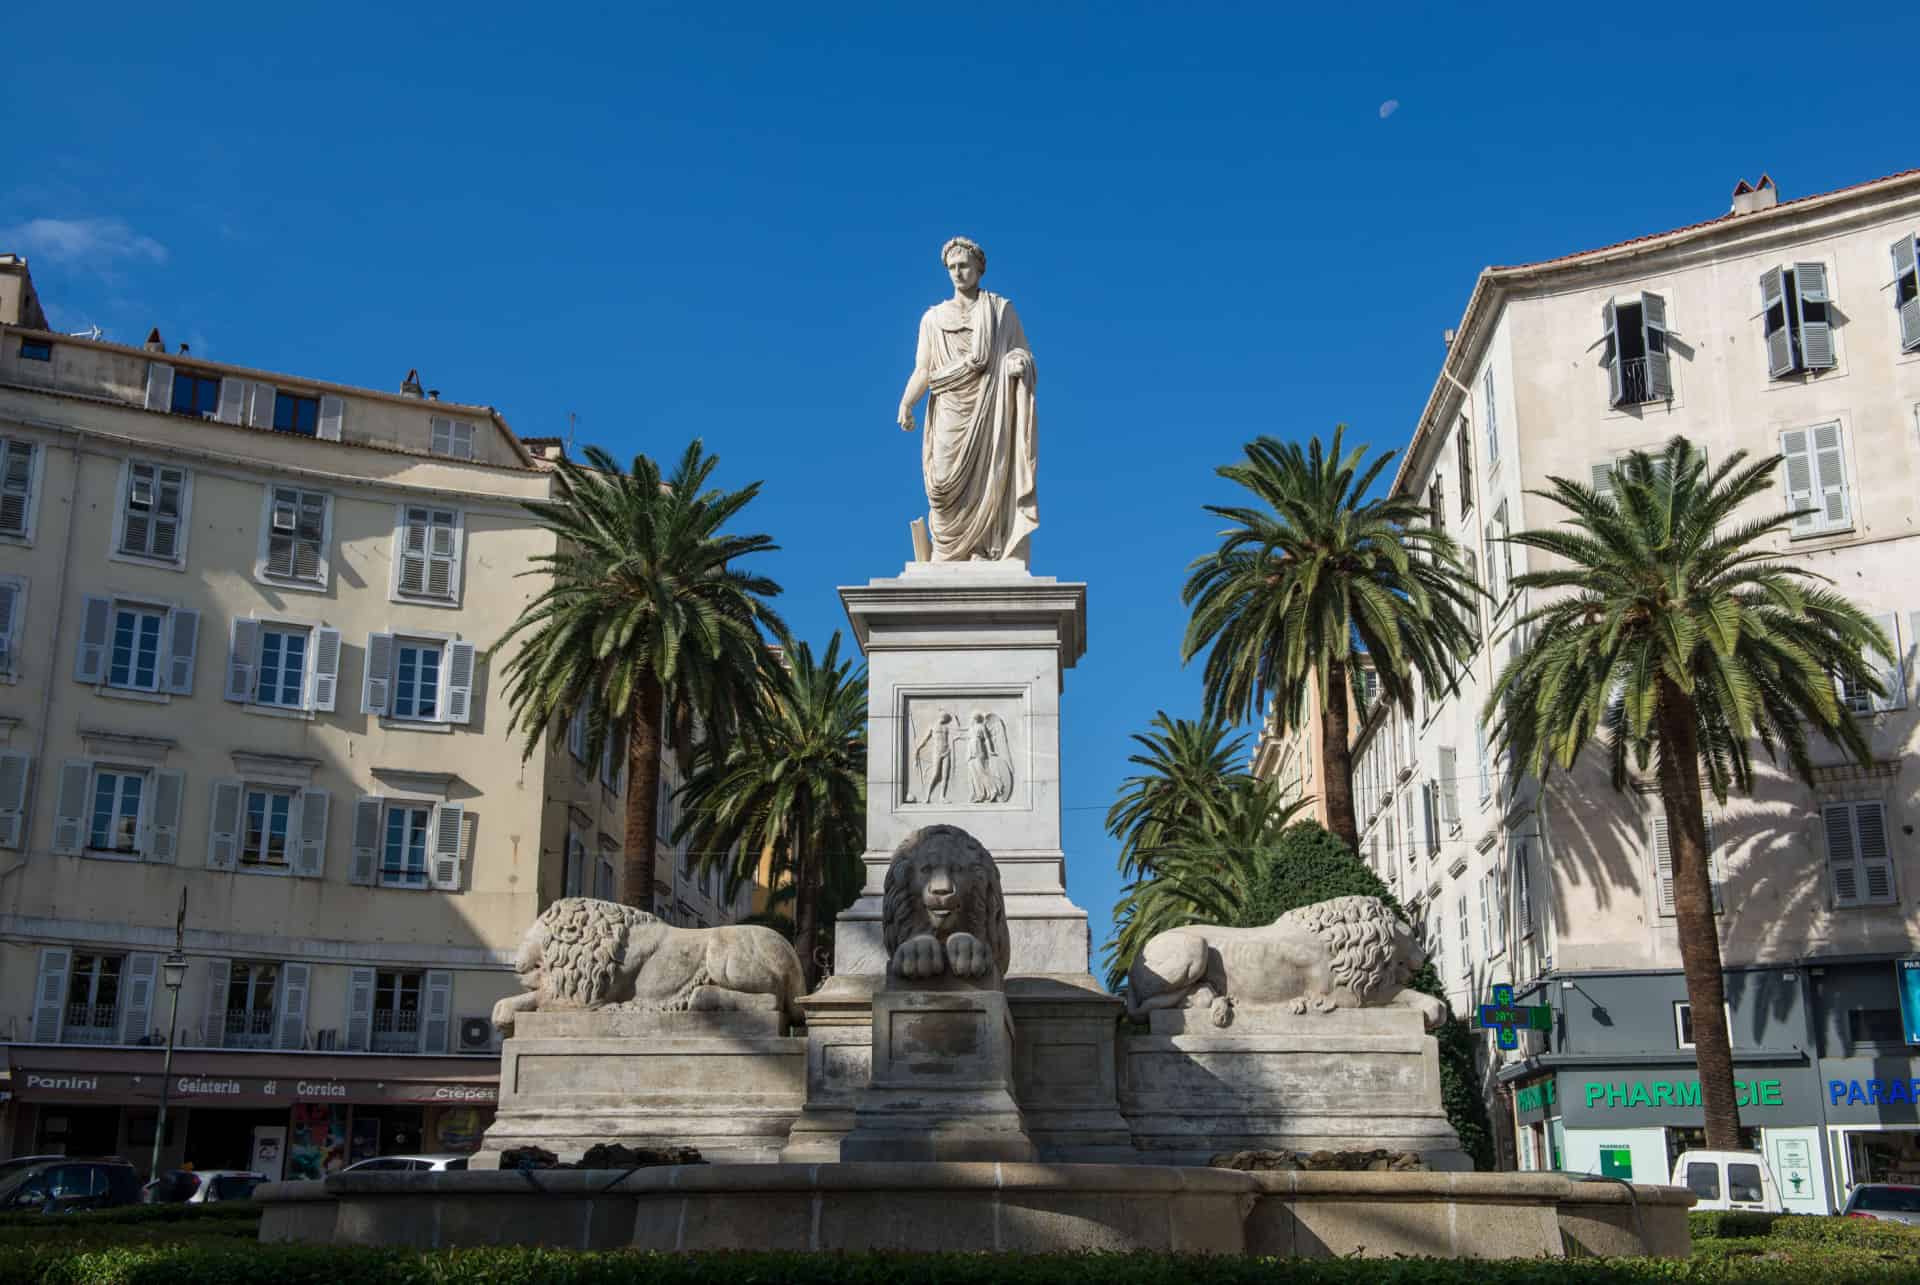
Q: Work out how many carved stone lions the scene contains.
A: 3